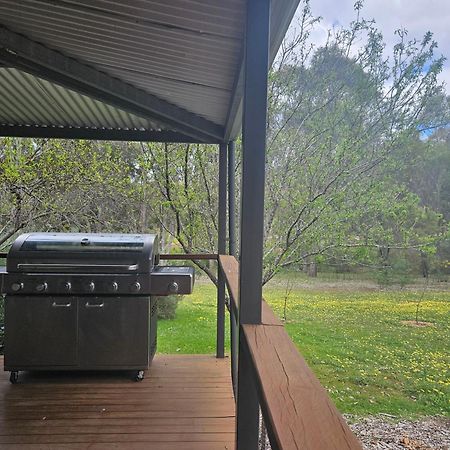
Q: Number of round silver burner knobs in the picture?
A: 7